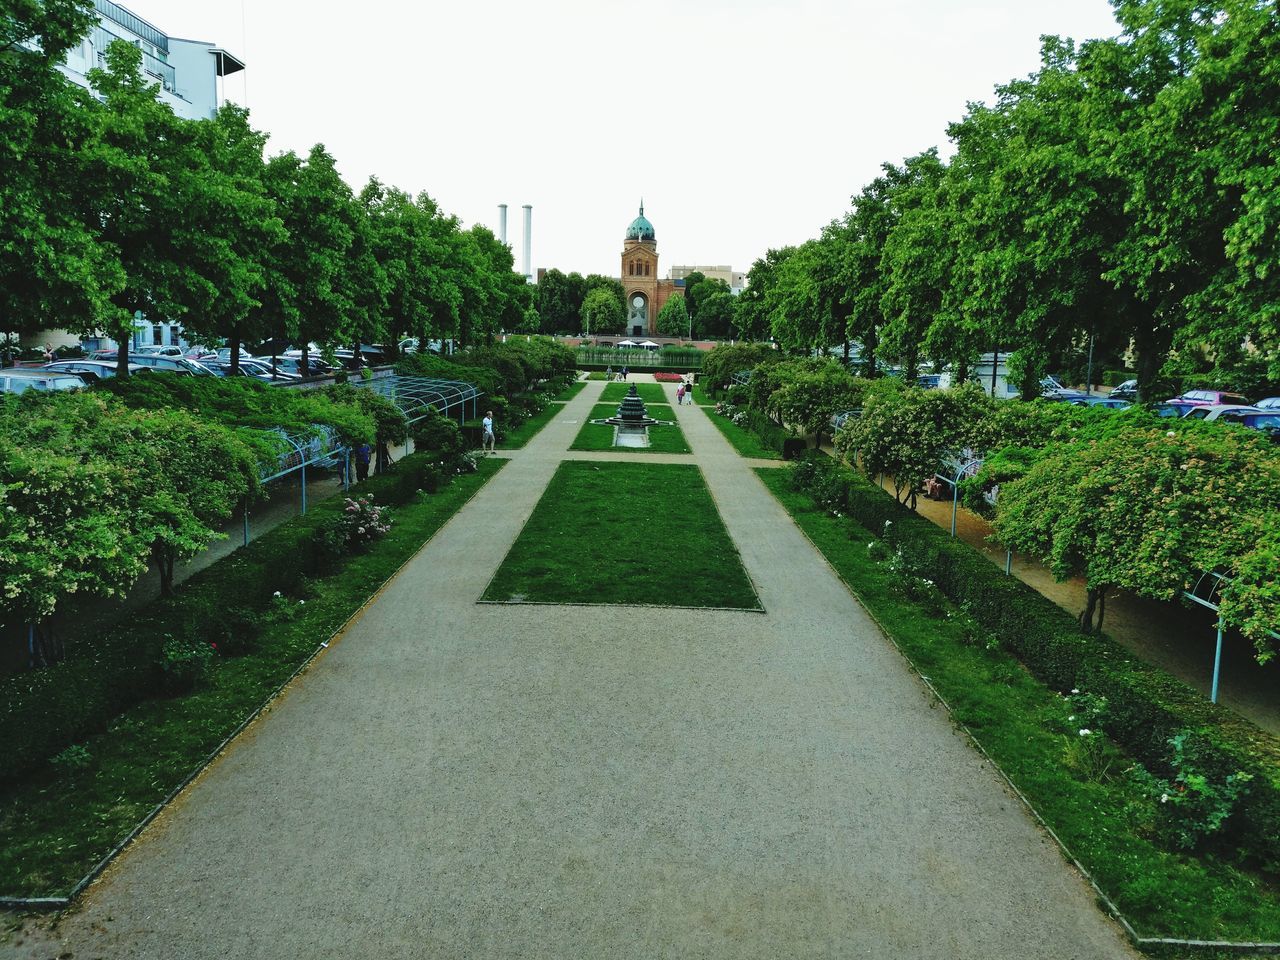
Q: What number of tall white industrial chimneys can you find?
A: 2